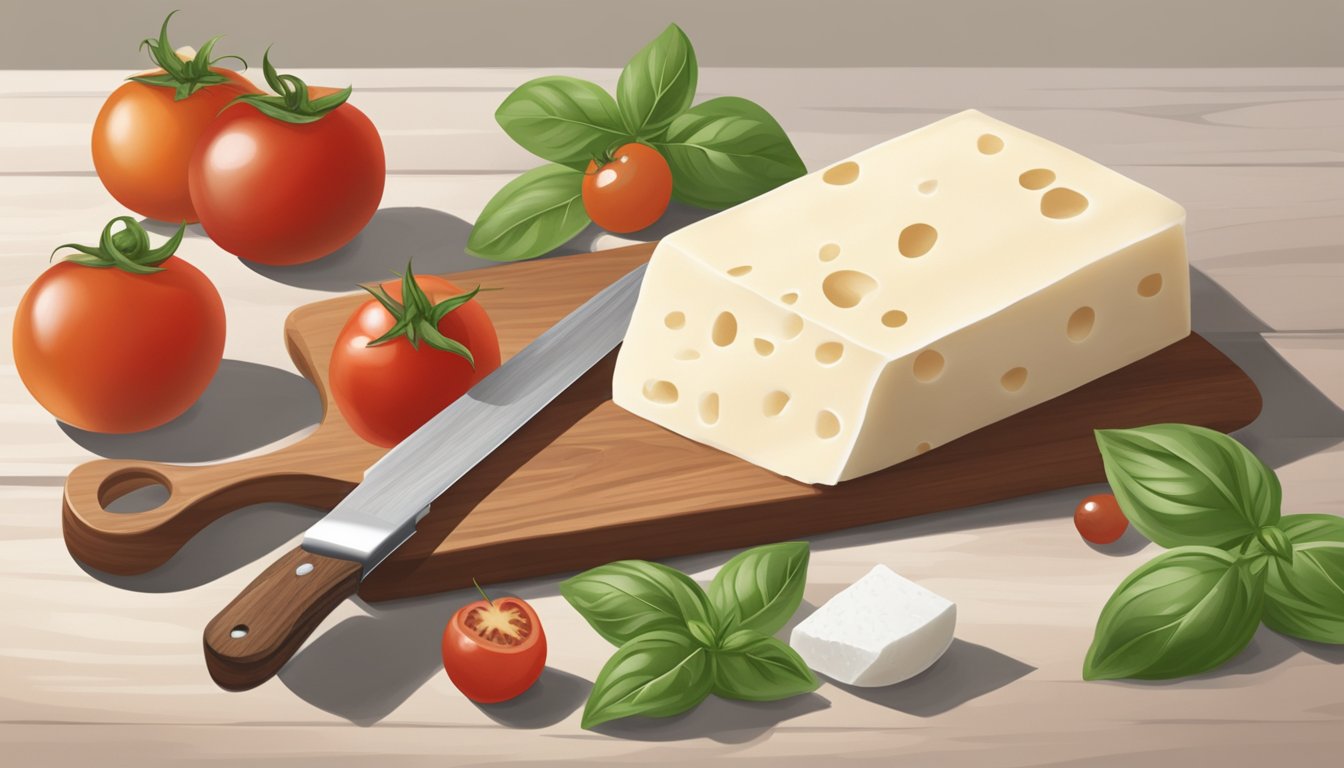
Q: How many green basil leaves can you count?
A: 11